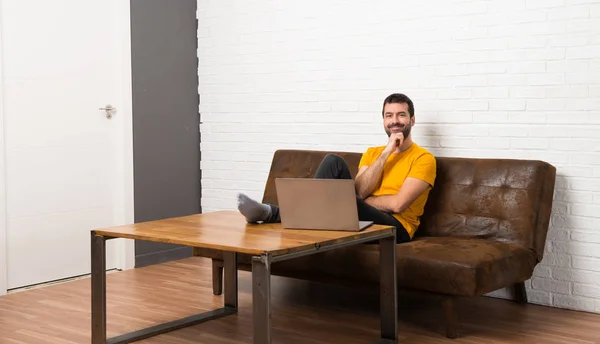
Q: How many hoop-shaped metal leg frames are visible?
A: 2